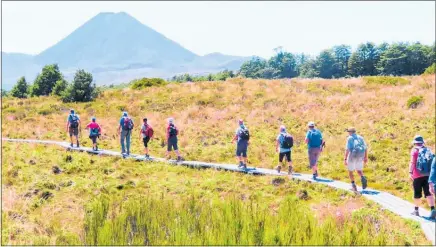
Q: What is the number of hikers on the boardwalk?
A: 11